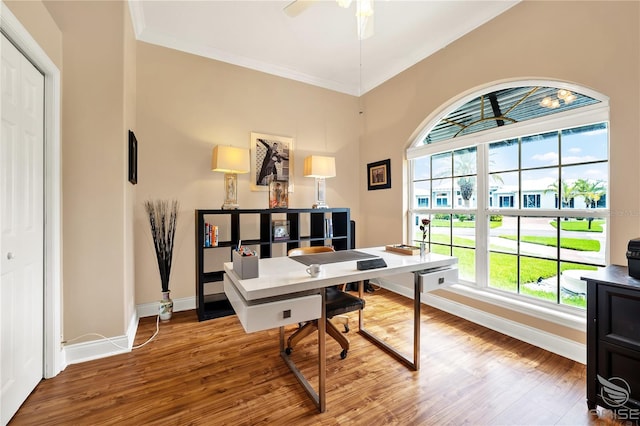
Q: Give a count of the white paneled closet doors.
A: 1